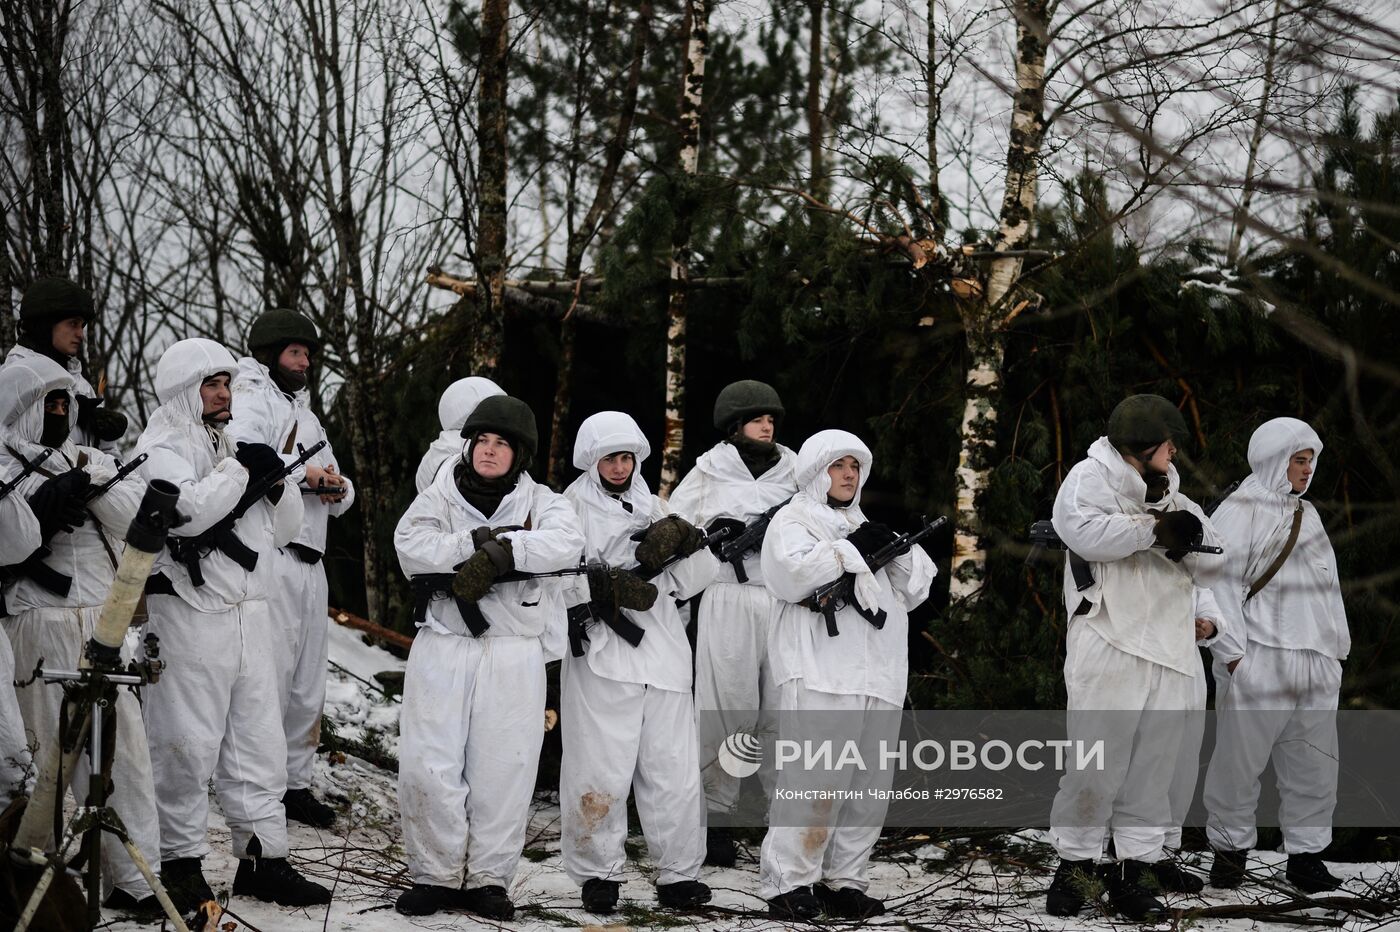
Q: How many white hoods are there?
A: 6